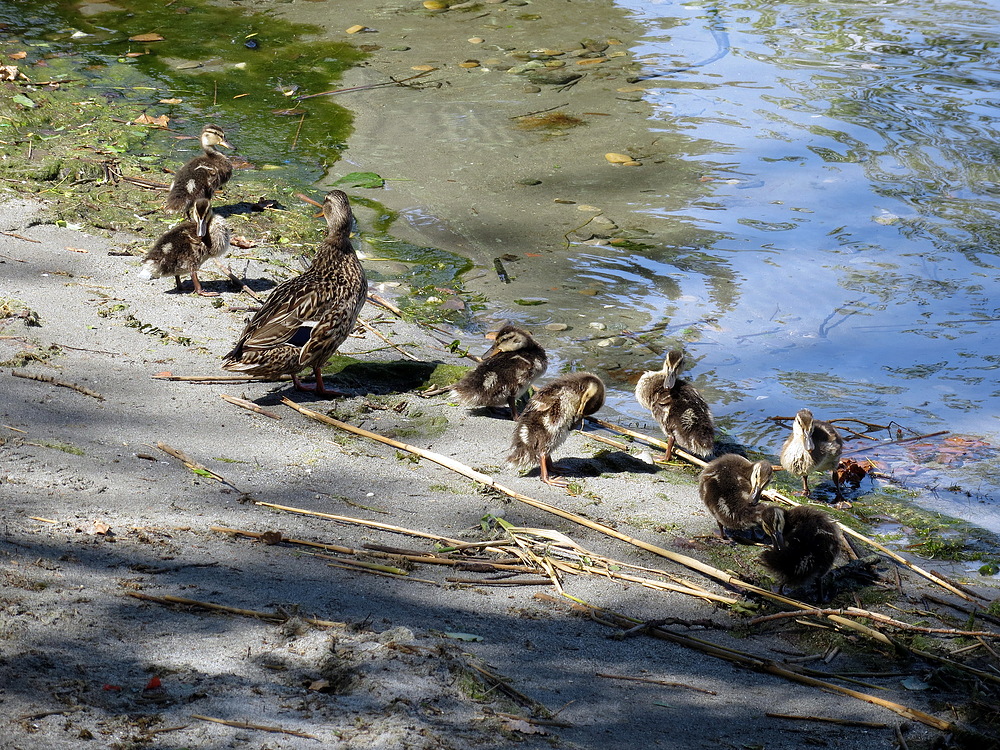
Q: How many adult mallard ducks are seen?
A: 1